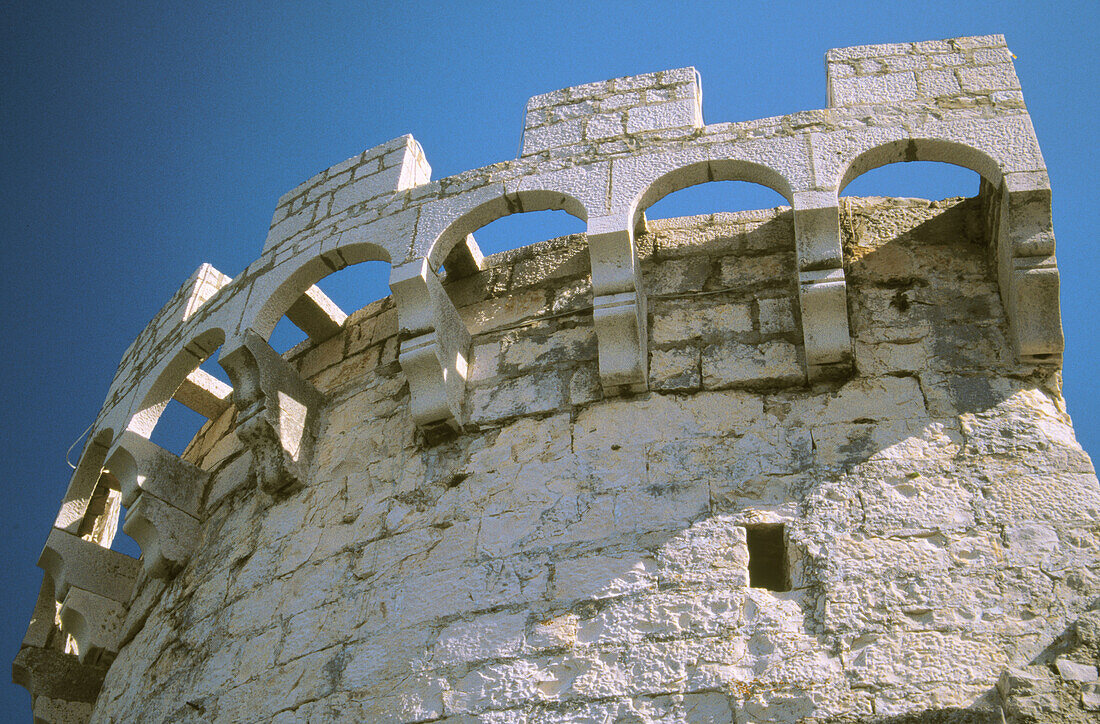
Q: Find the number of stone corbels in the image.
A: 8